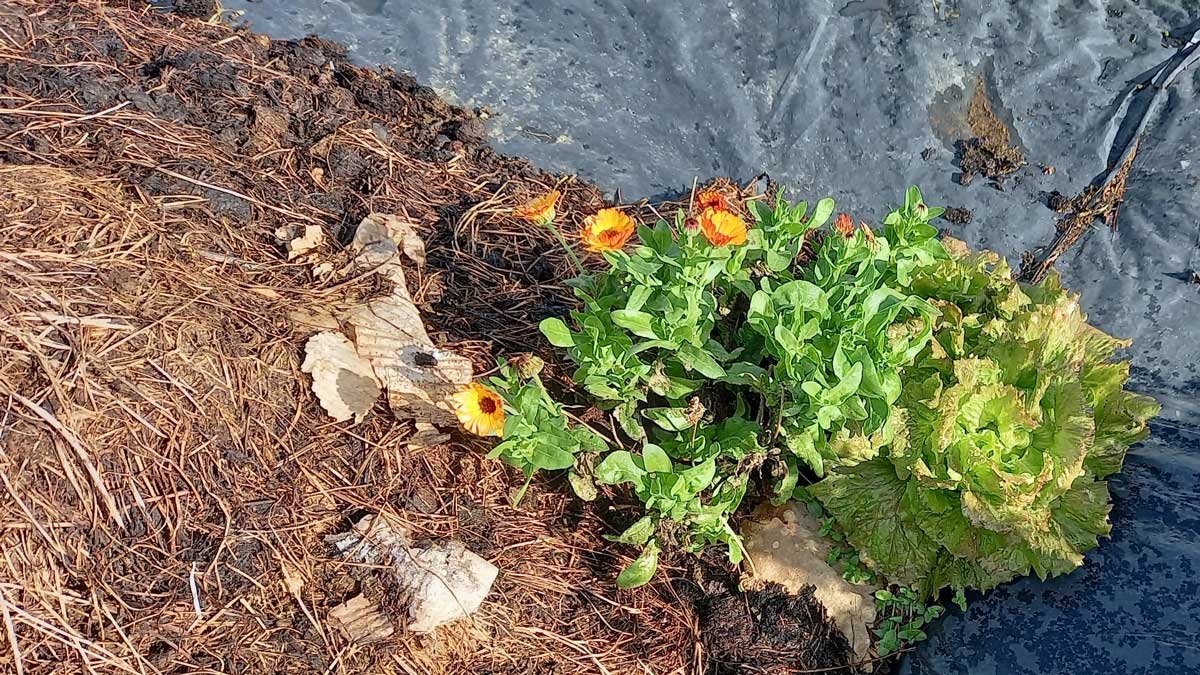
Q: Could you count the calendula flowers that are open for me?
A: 5